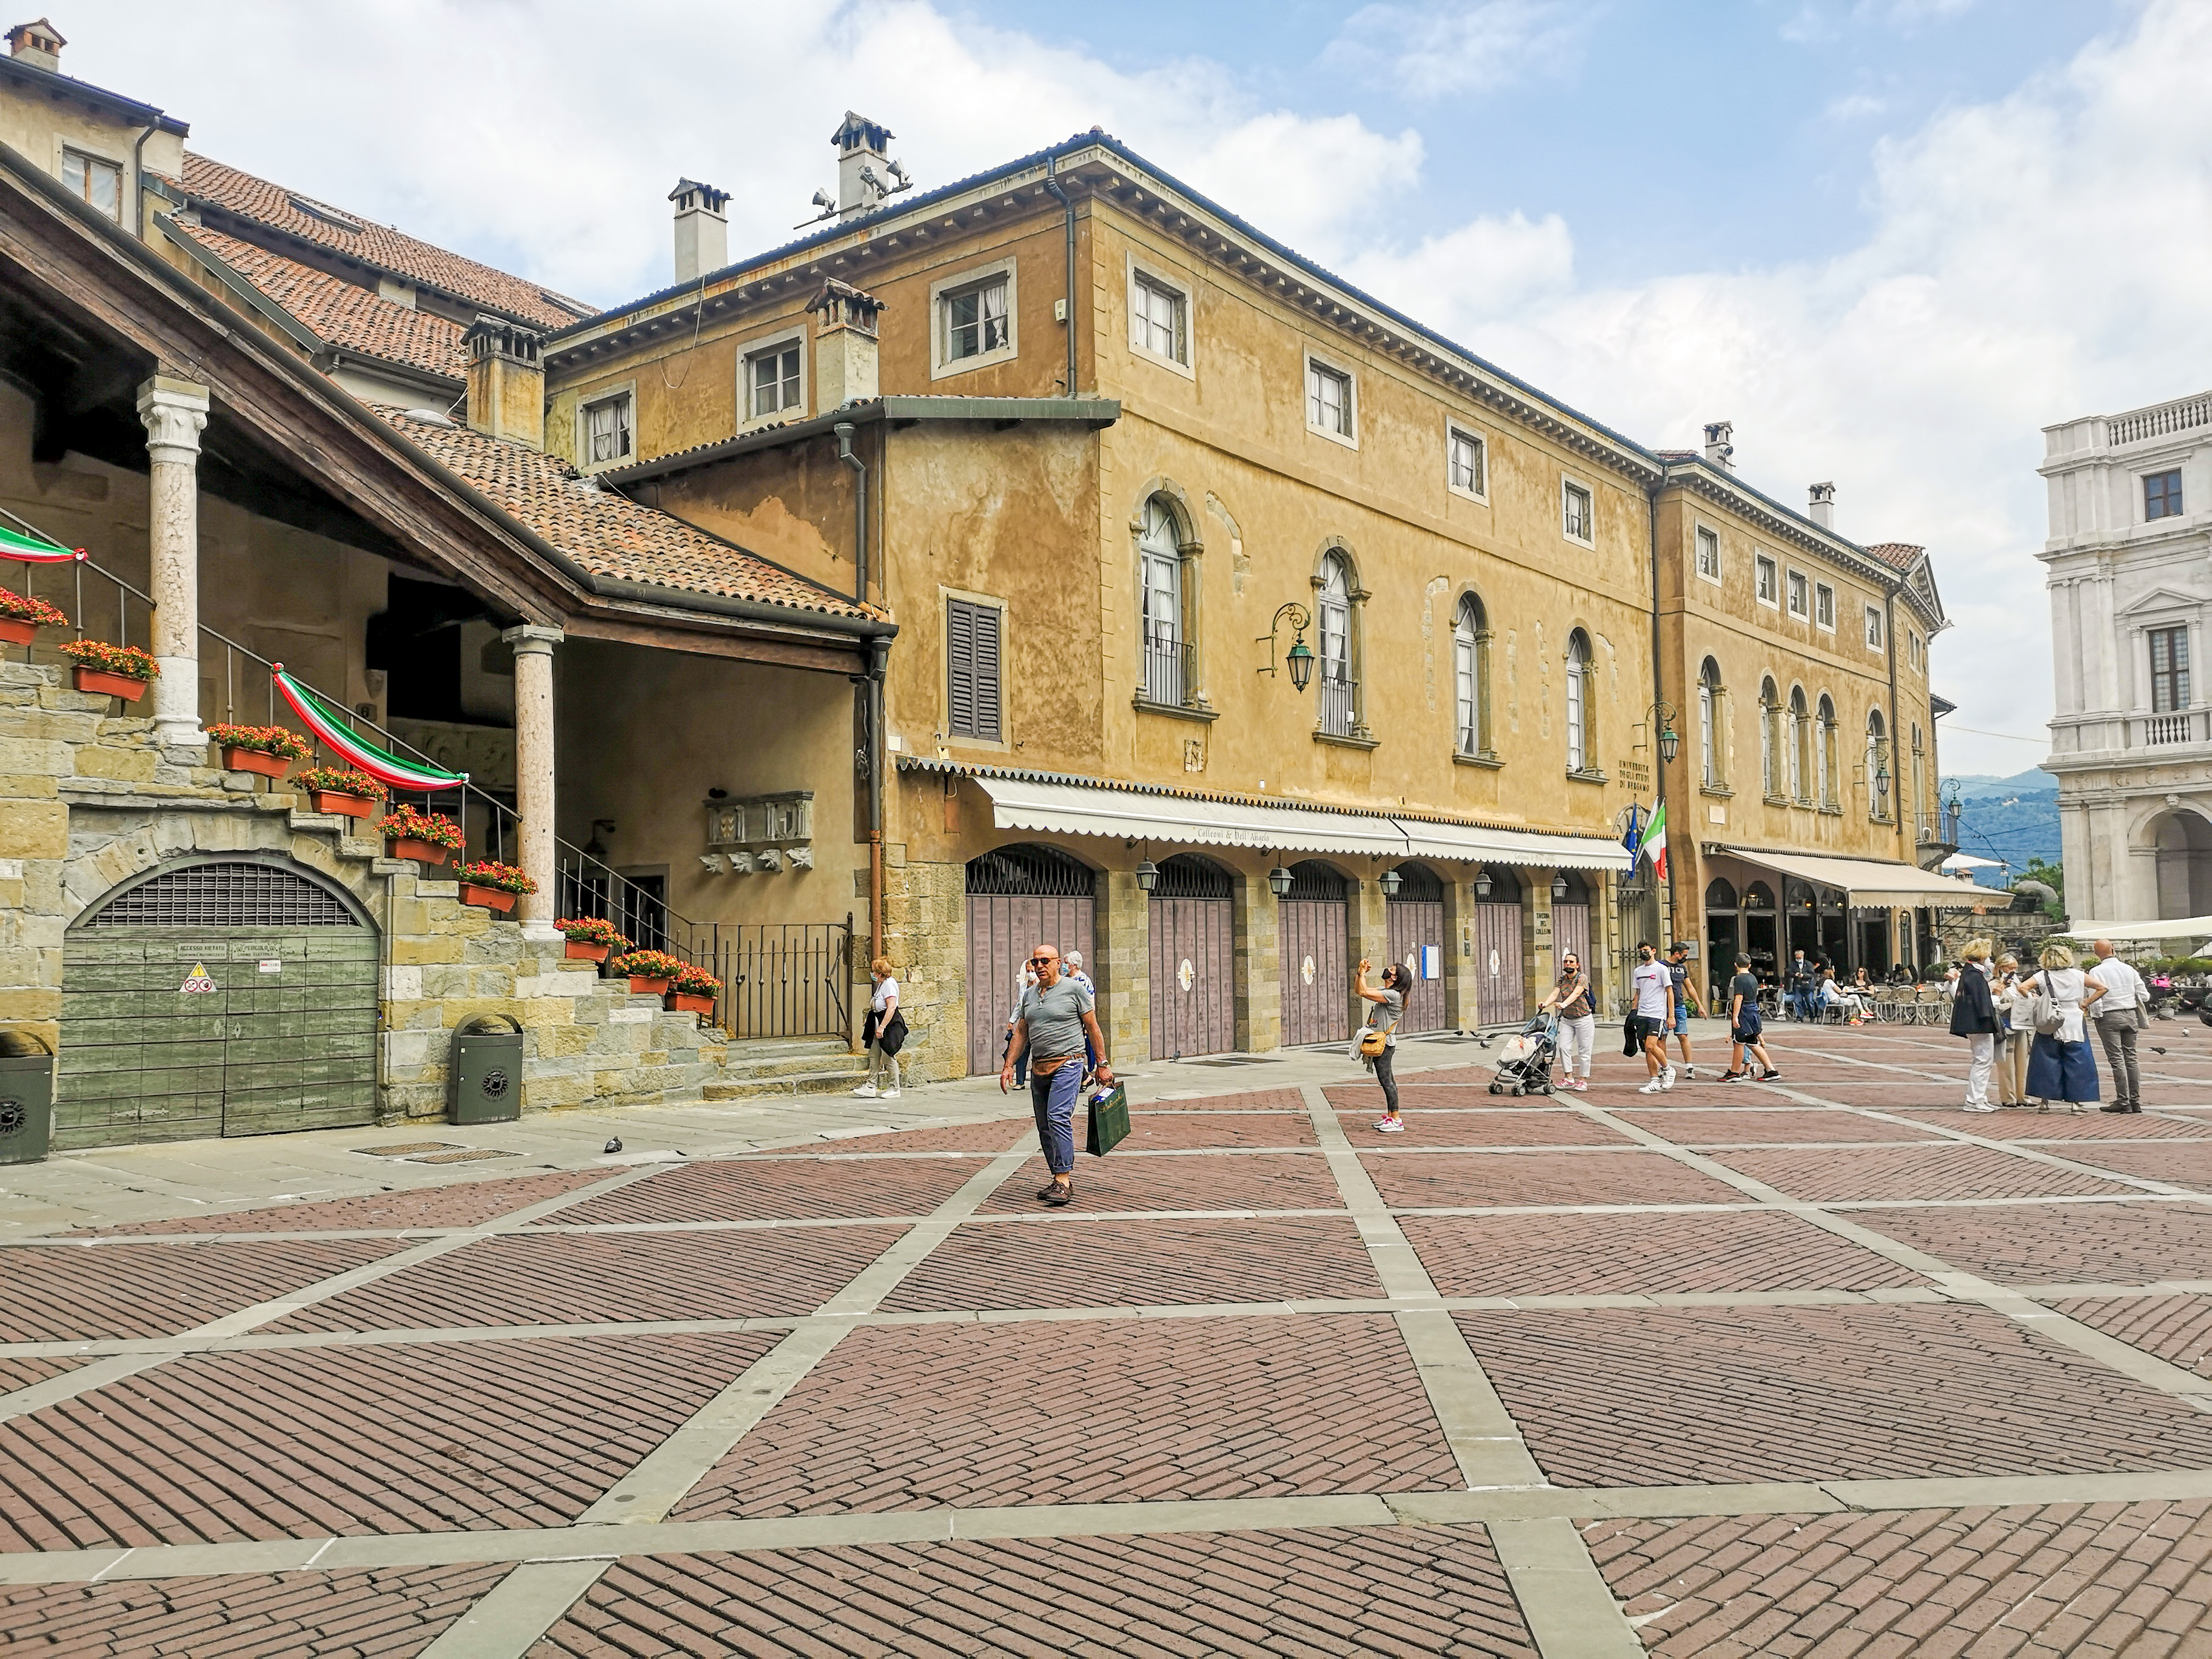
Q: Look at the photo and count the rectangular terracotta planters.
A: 9